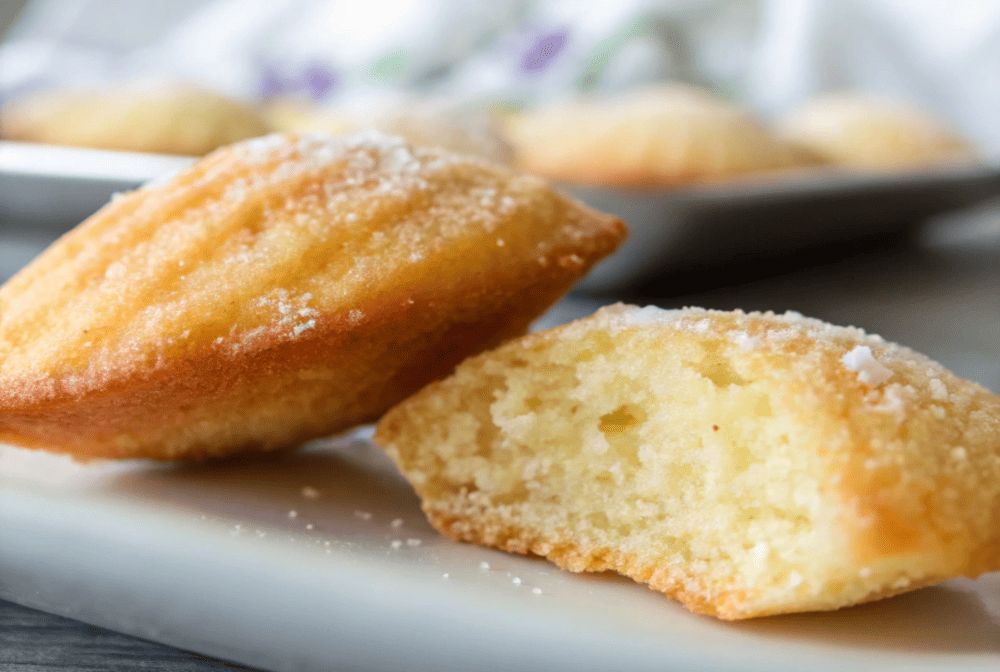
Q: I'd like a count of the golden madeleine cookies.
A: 6